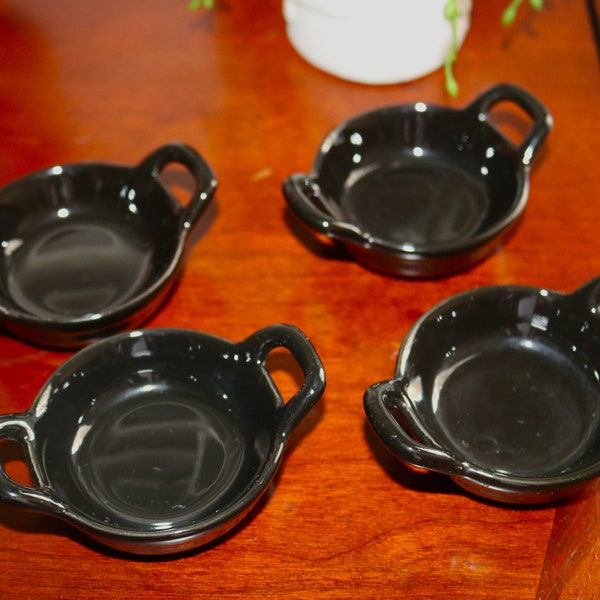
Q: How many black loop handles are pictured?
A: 7